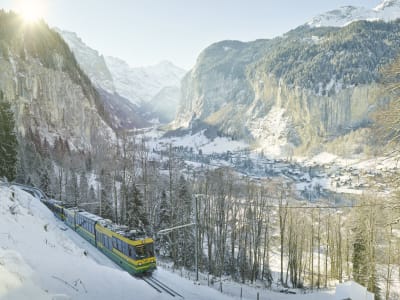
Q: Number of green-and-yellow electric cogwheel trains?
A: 1